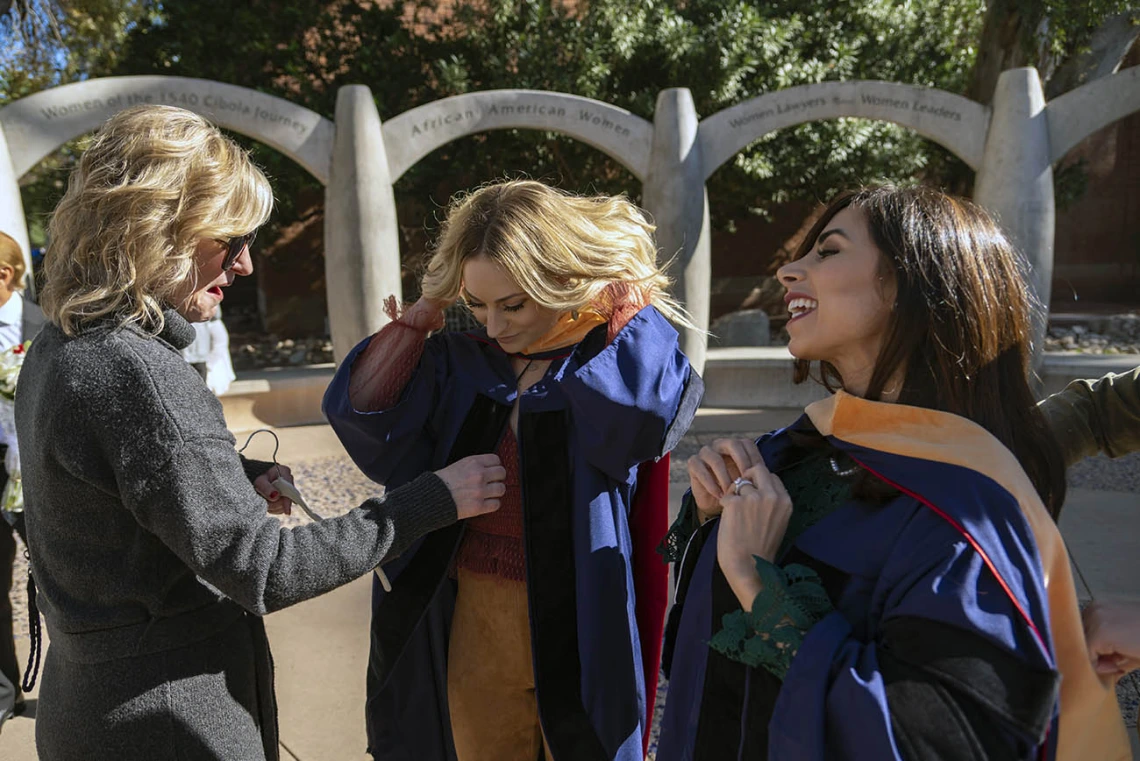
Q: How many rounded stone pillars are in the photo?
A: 4